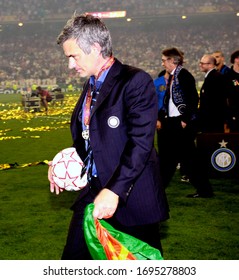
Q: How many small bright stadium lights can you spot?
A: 4